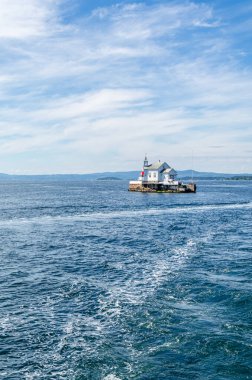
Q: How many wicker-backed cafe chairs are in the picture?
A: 0